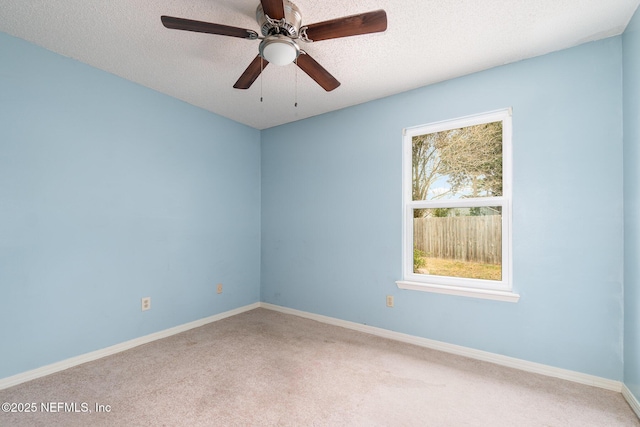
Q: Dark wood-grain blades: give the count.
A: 5